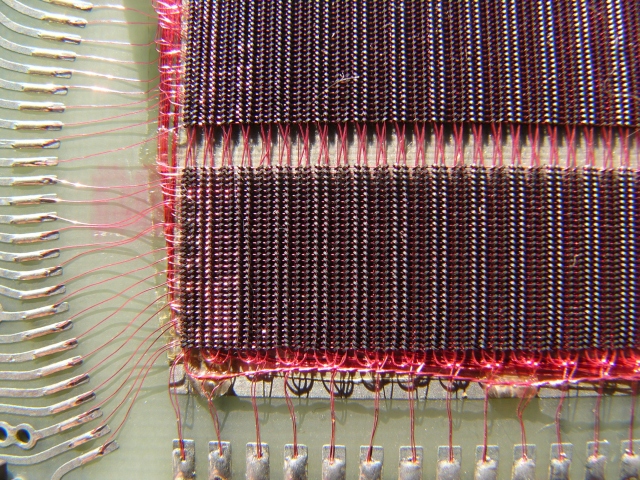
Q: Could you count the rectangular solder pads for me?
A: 13